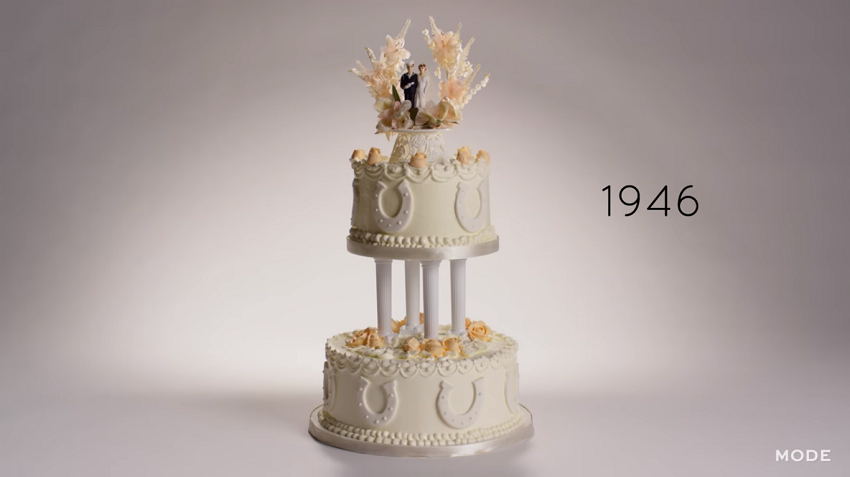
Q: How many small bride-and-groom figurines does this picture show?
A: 2